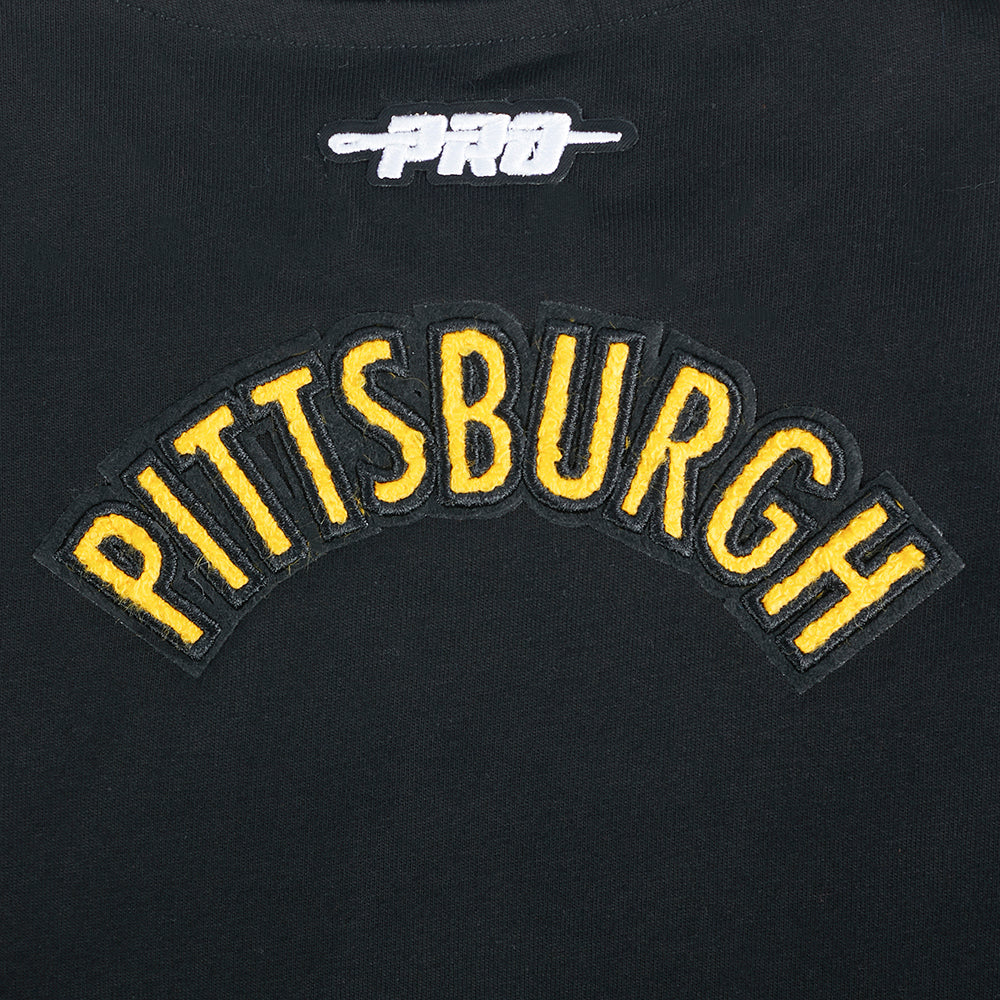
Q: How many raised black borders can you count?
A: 10